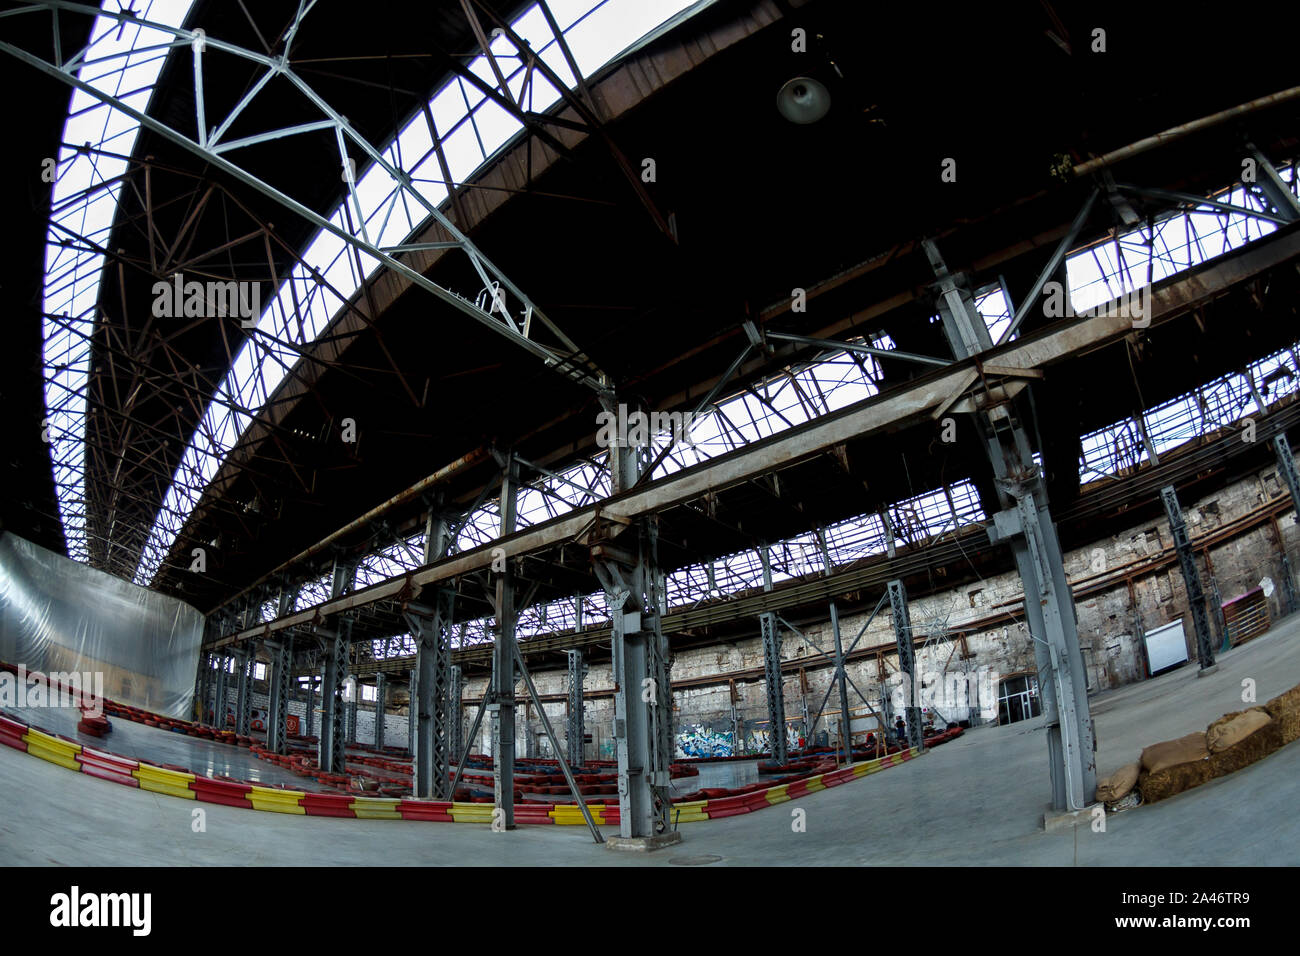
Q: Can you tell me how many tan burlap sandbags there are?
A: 3